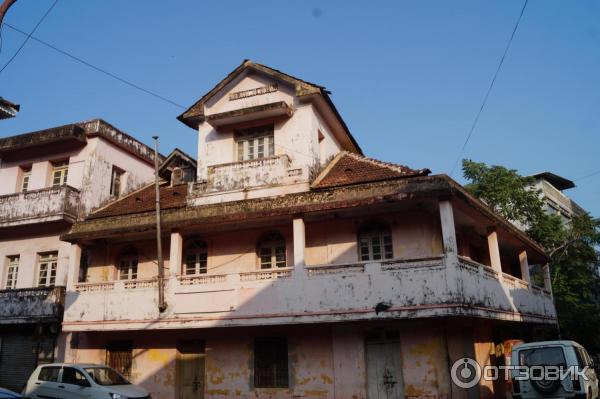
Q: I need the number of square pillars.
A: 7